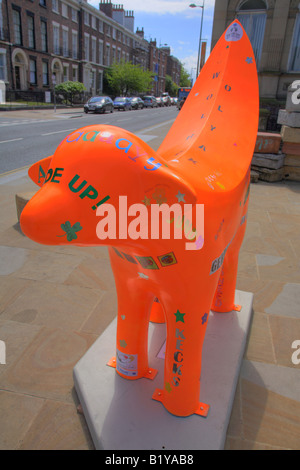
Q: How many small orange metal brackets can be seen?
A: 5